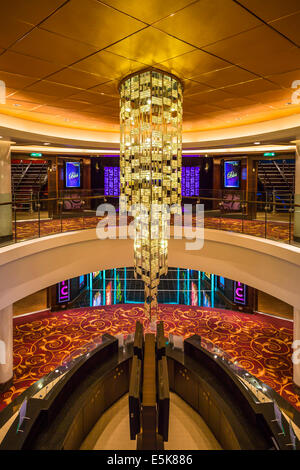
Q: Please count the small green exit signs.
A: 2